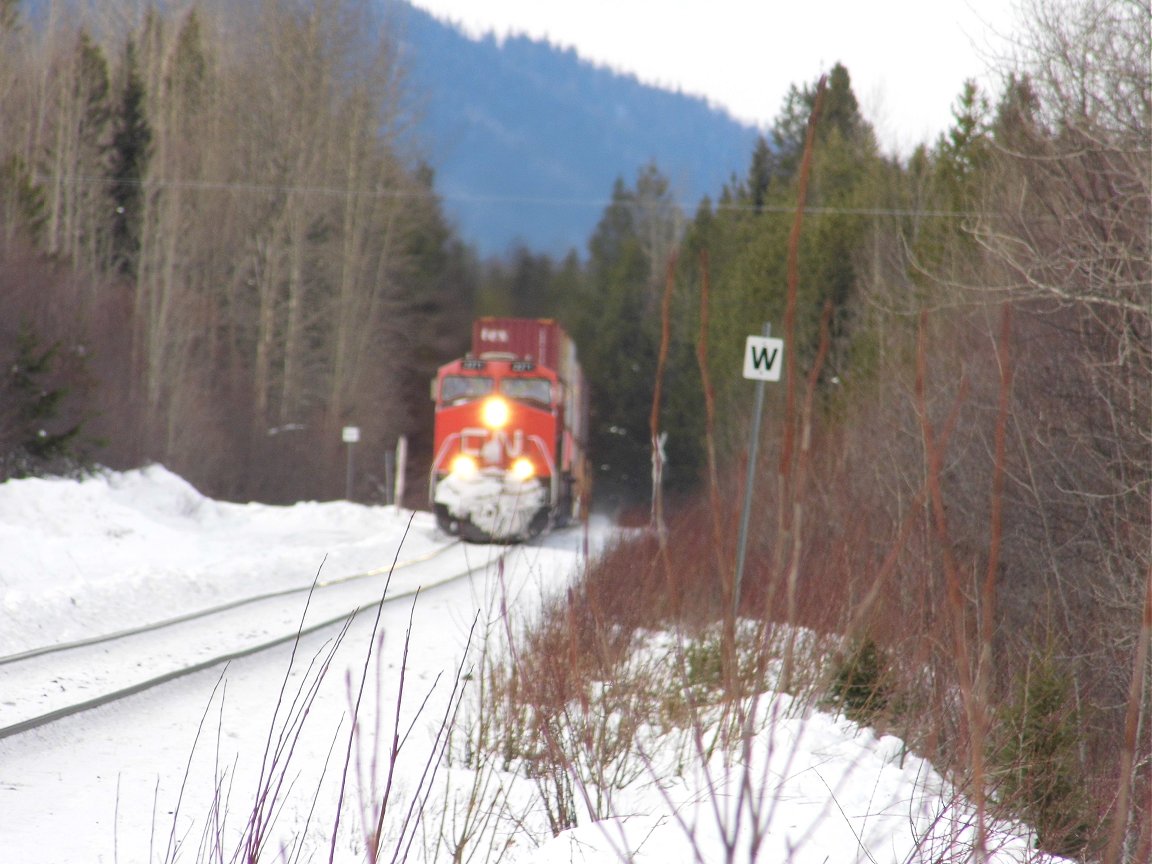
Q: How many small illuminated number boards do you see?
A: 2